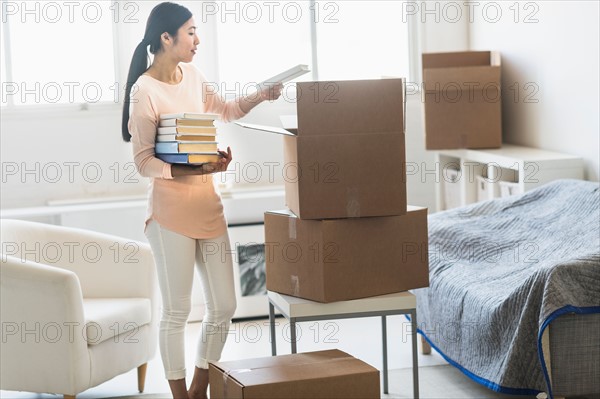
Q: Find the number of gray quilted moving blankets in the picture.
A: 1